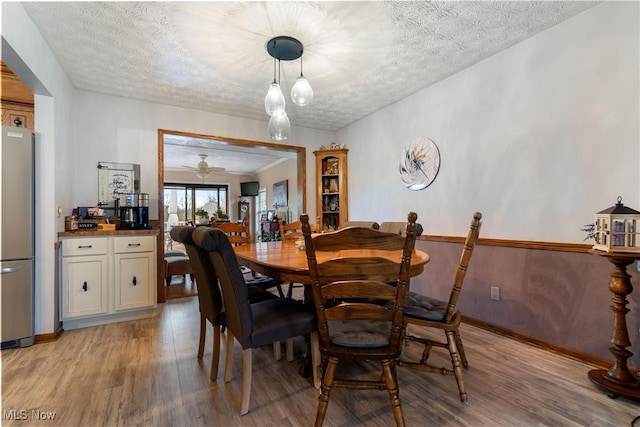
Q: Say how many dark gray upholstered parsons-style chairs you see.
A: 4